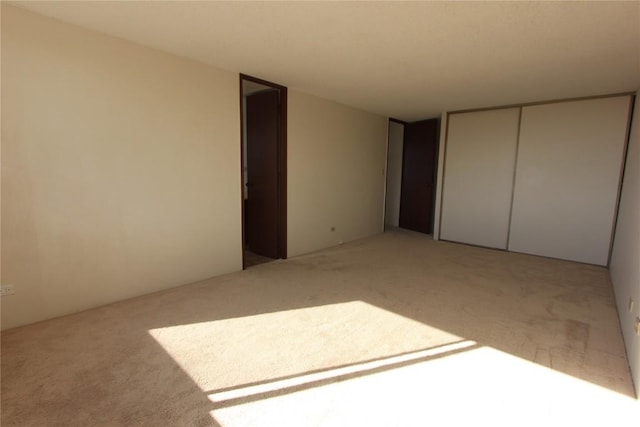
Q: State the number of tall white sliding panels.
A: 2